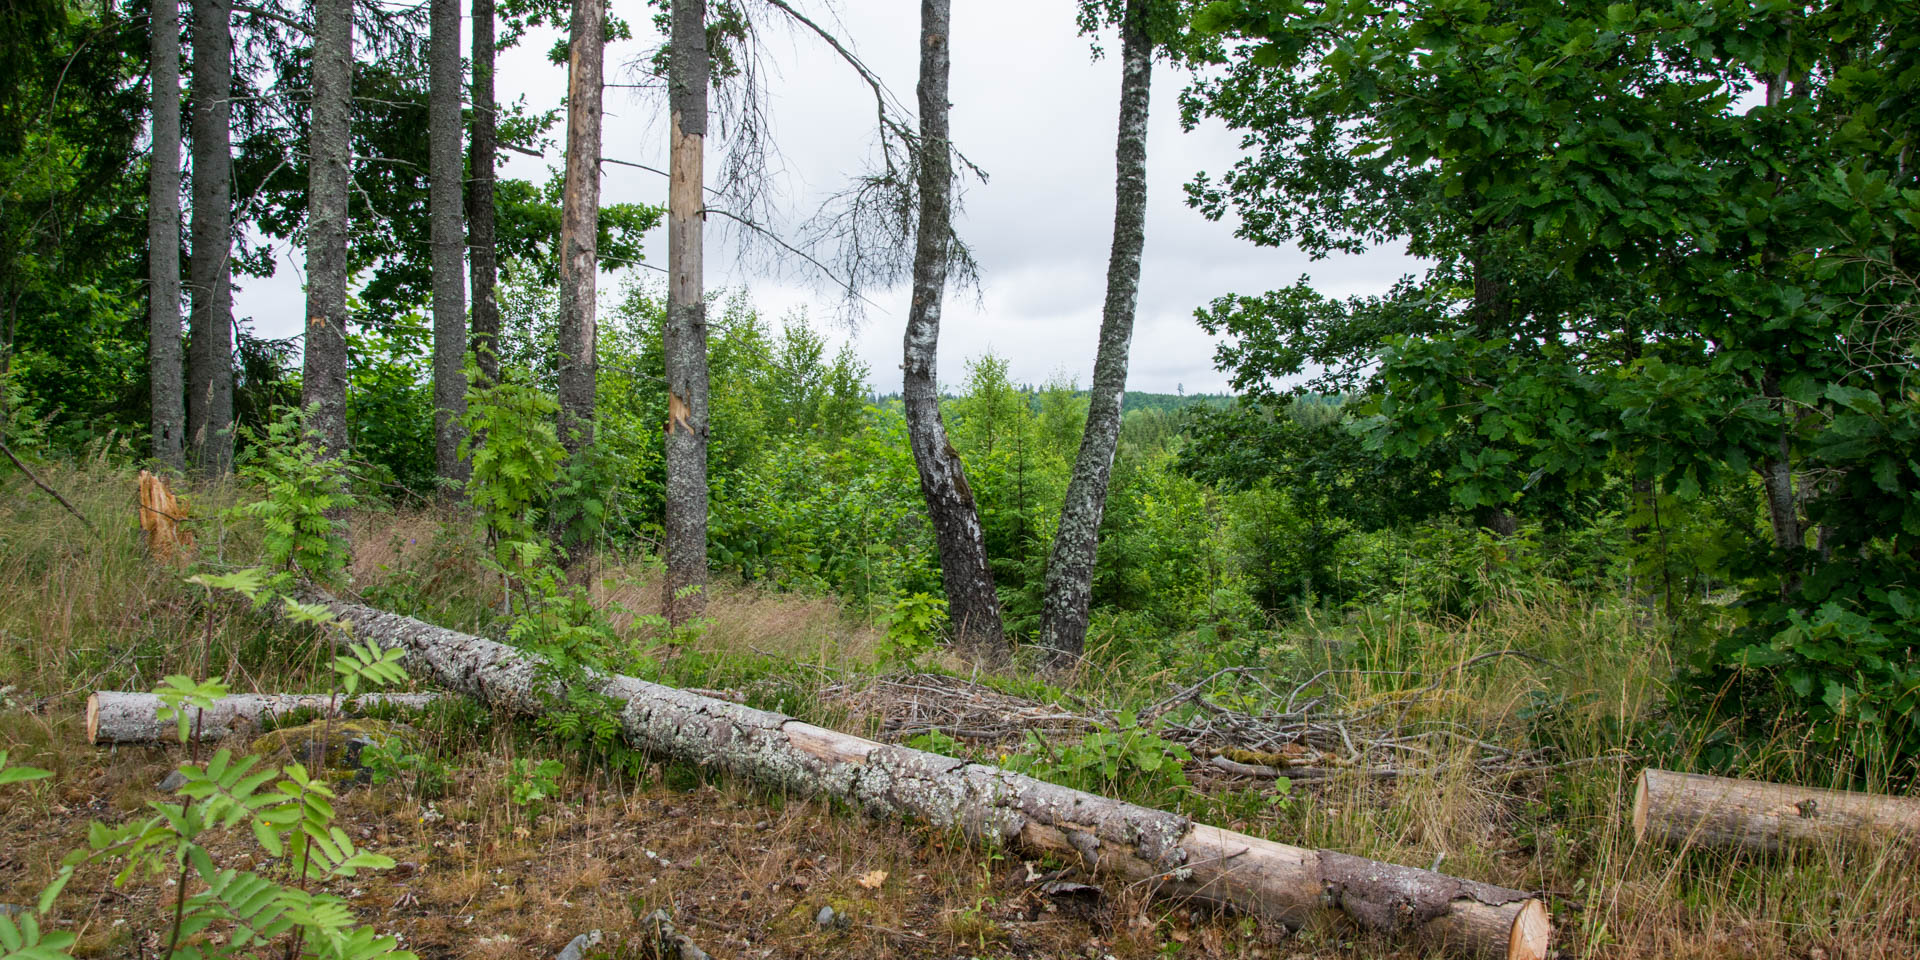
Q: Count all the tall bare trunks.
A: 9